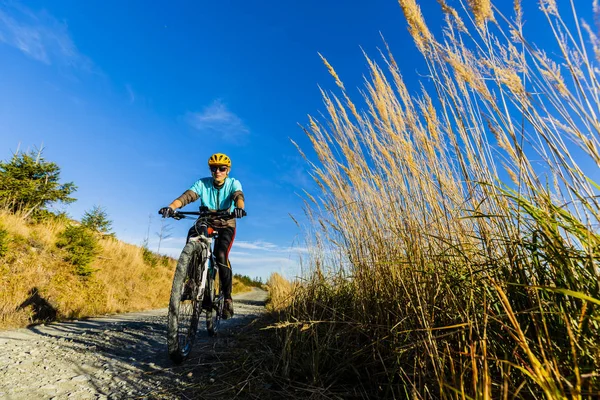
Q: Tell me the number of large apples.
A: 0